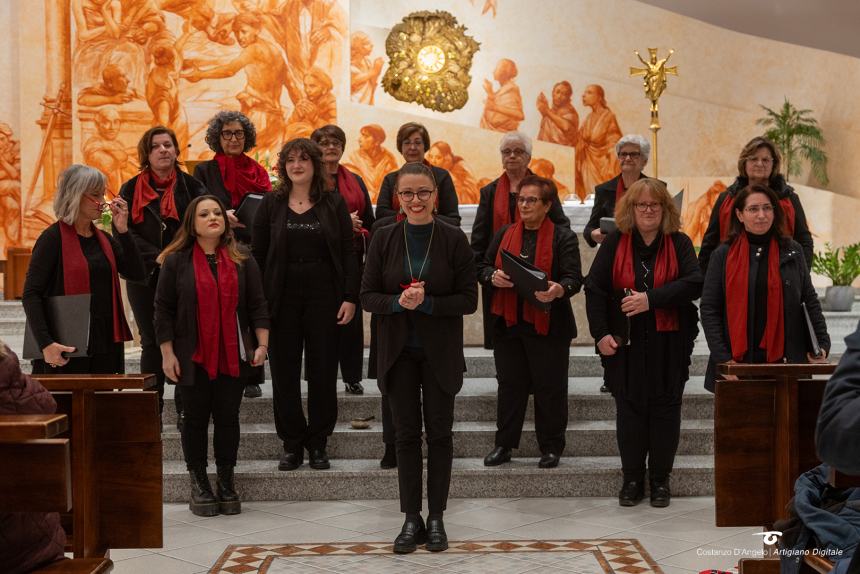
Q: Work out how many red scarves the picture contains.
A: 12